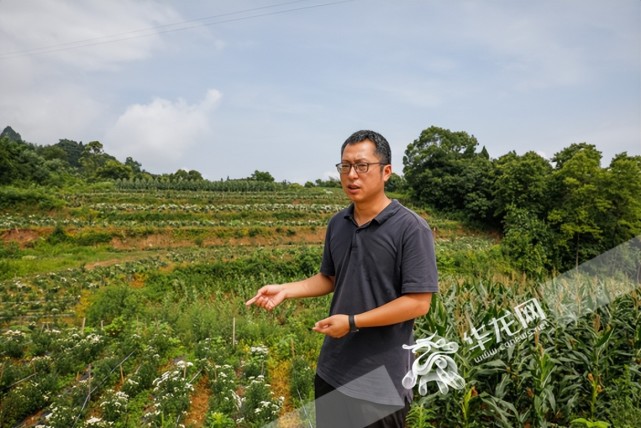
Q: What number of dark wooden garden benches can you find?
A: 0